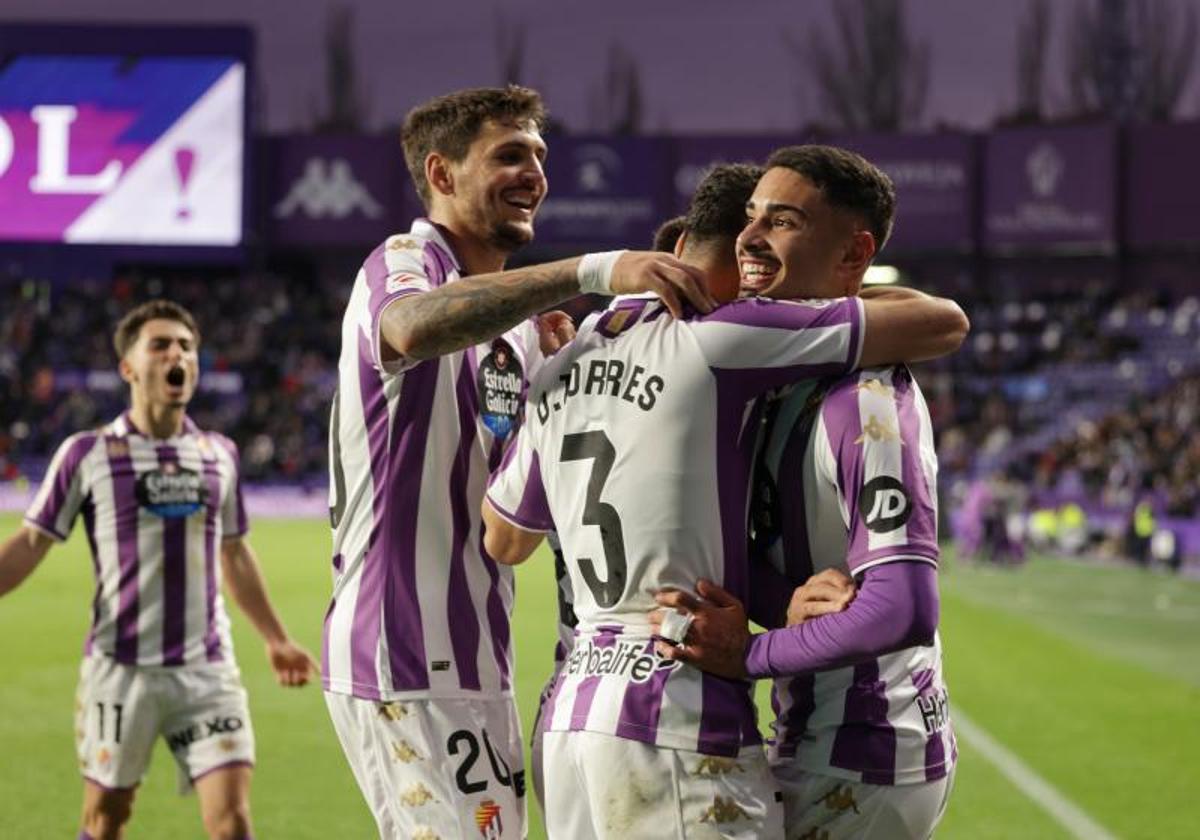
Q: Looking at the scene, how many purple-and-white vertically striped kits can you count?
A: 4